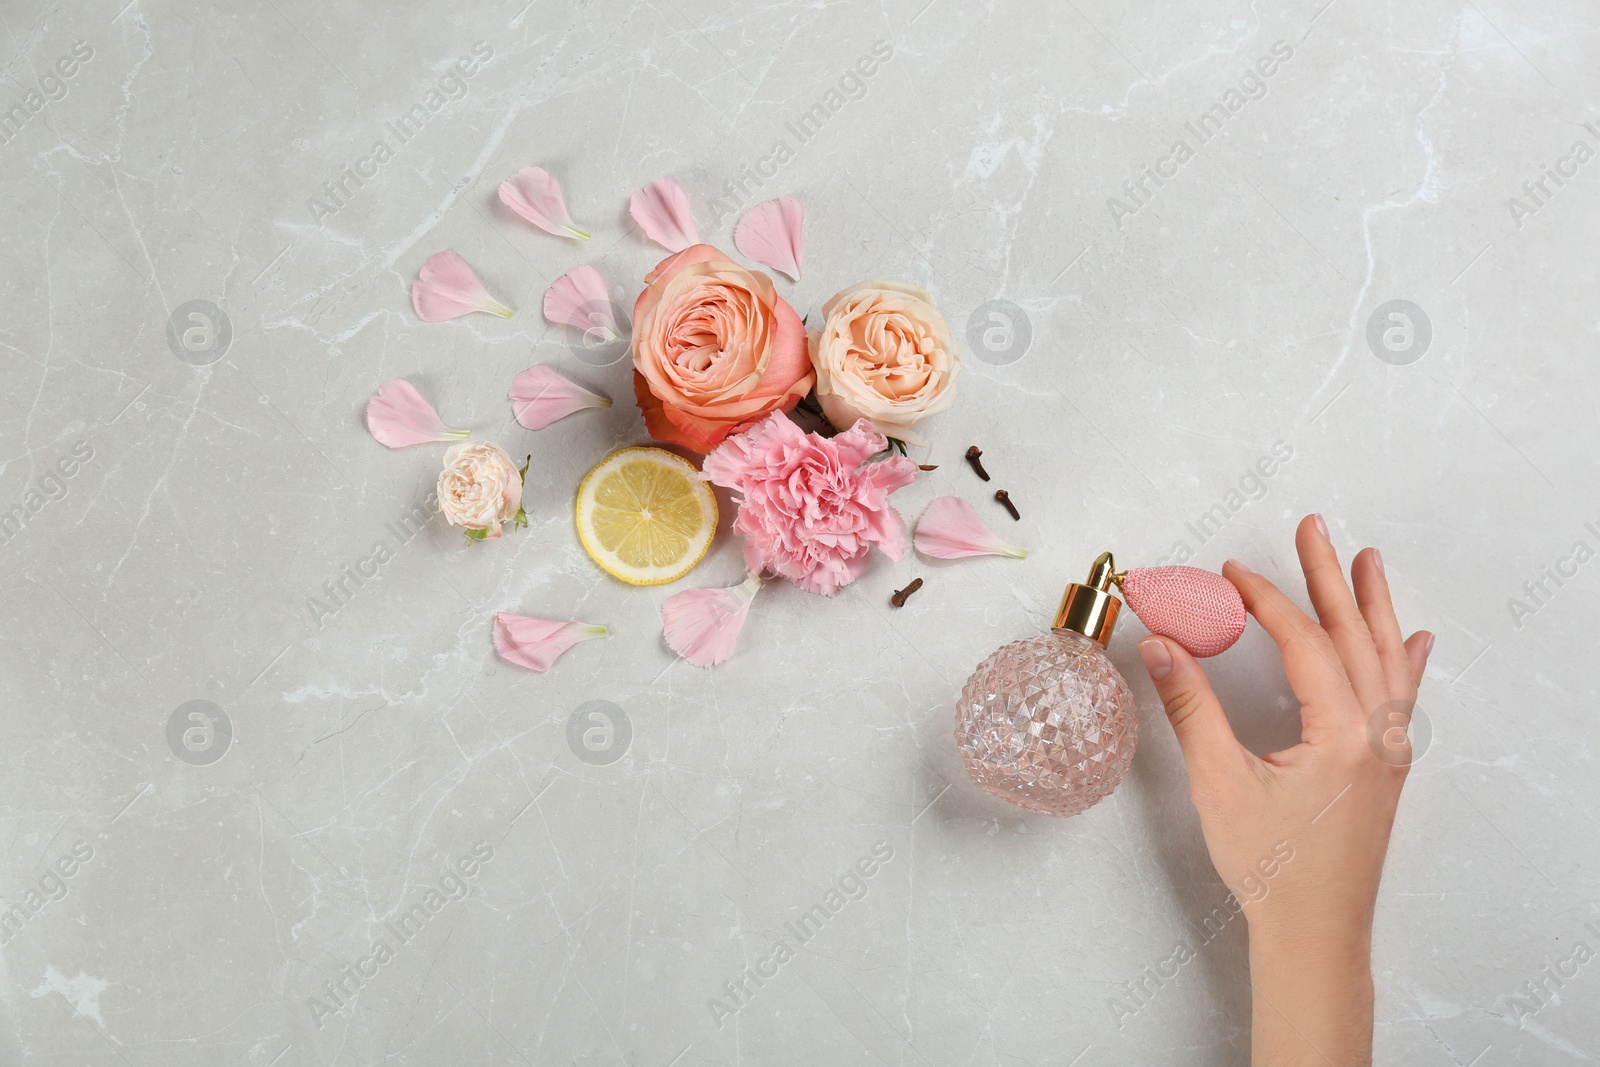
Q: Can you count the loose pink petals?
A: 10